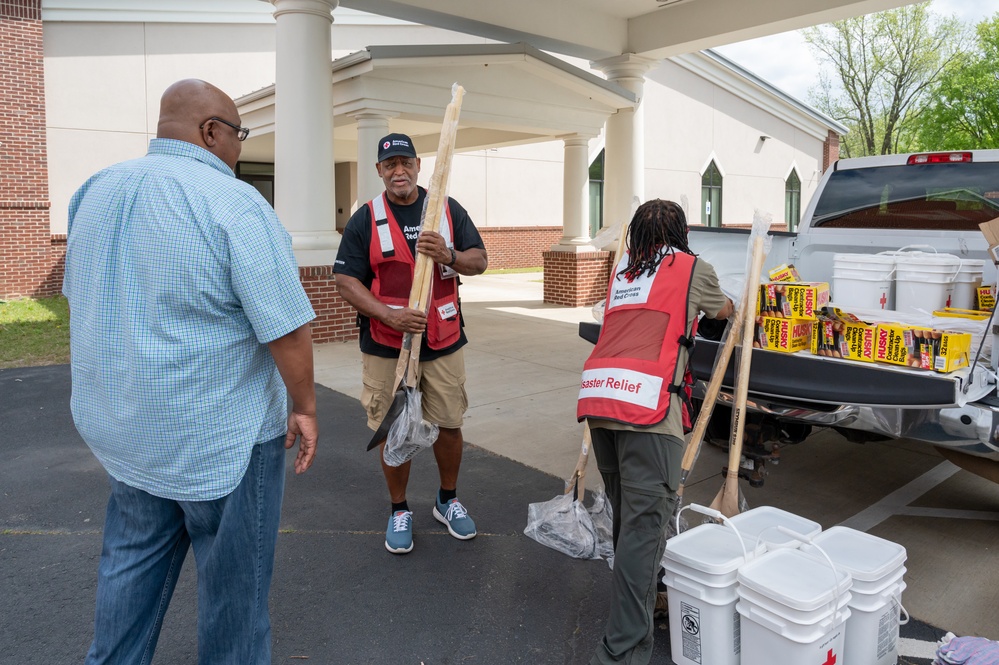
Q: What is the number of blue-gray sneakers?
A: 2